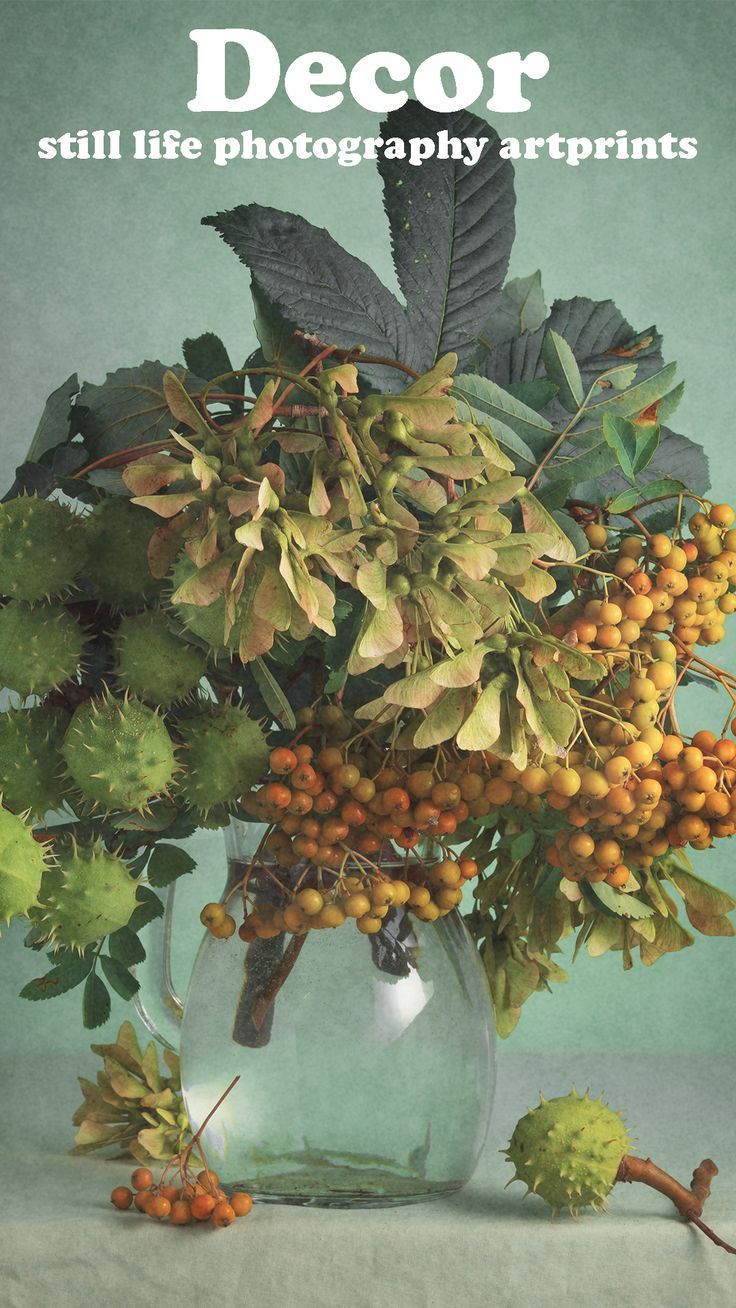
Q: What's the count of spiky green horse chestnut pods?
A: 11